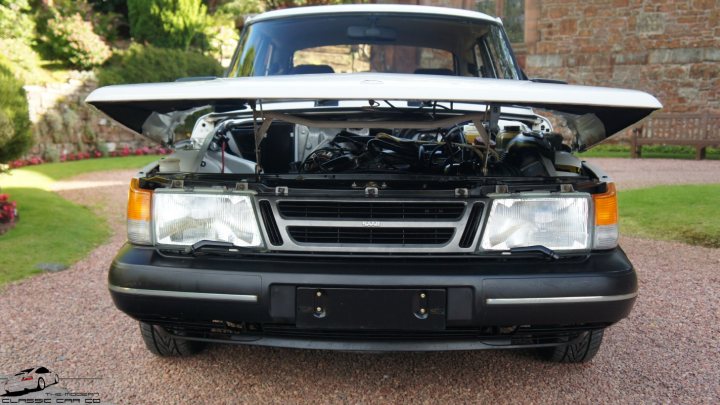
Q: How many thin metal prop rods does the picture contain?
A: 2